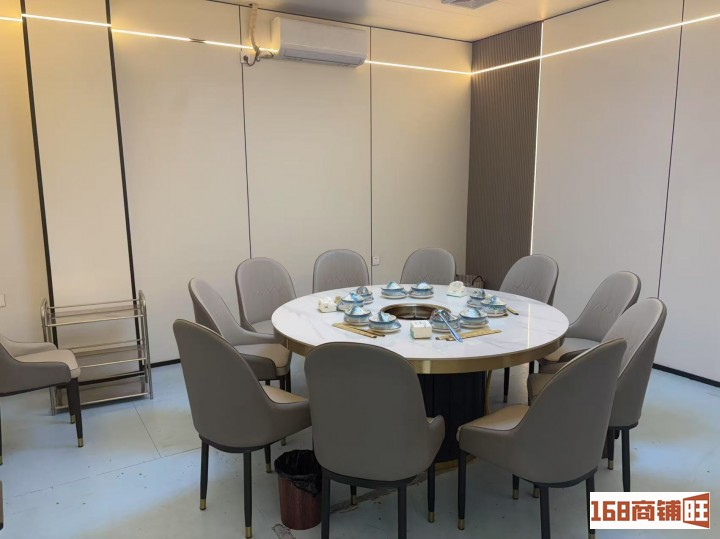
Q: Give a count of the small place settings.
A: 10